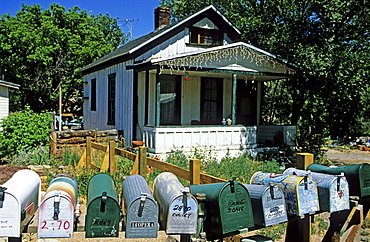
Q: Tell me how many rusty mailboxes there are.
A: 0